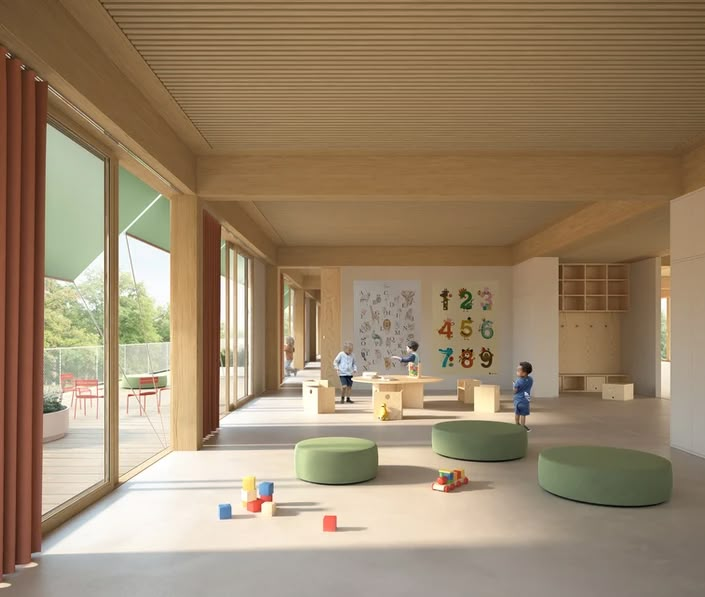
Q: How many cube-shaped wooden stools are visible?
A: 4